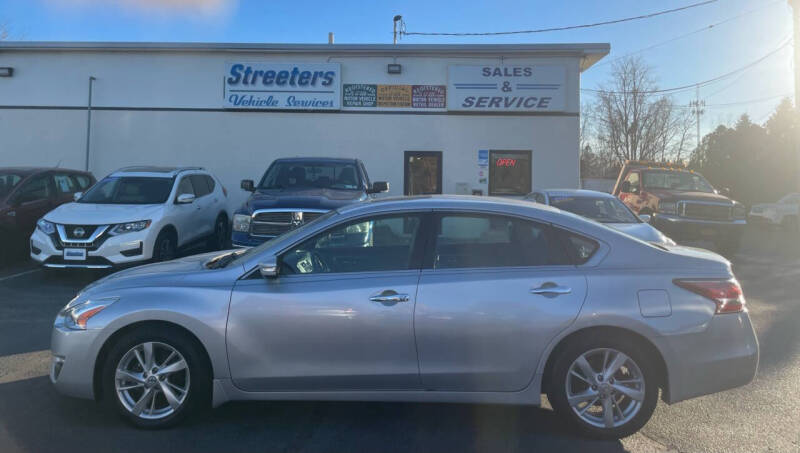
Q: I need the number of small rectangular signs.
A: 3